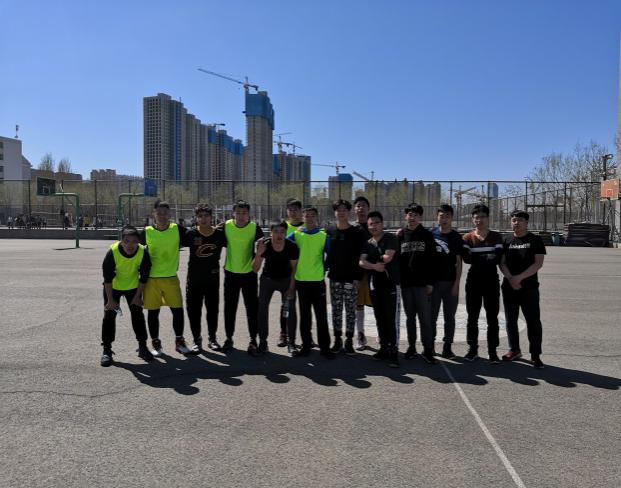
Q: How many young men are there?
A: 14